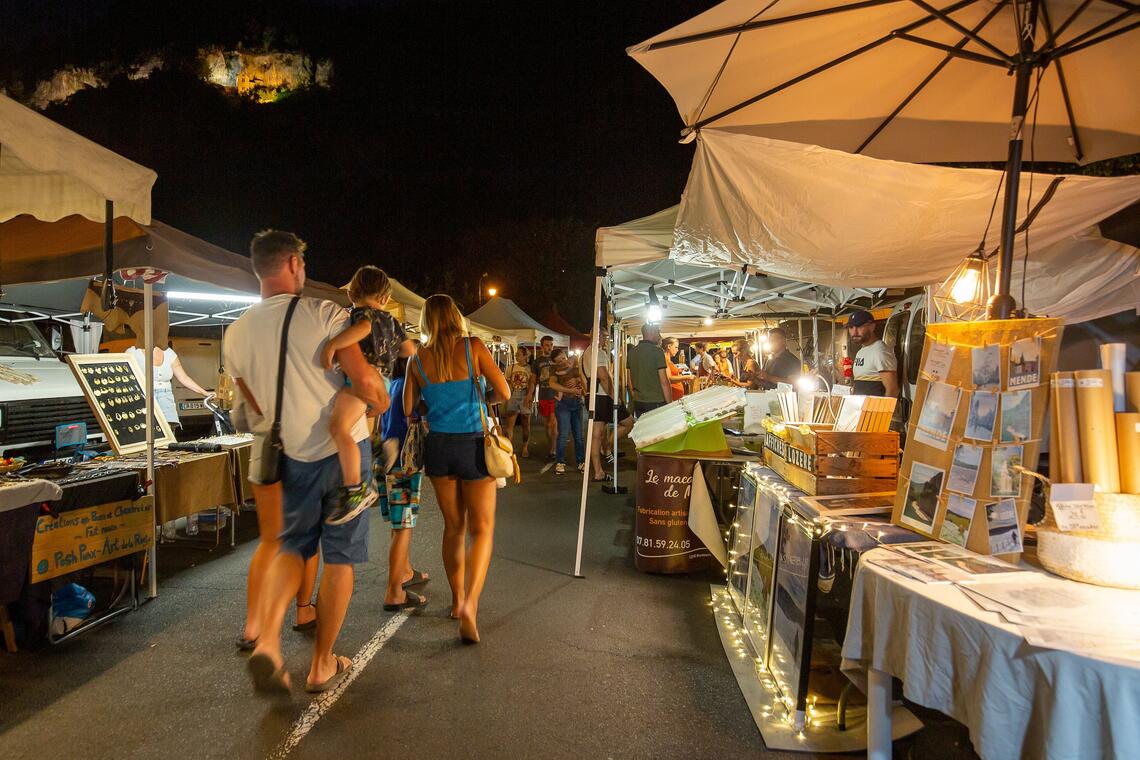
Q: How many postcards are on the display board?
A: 11